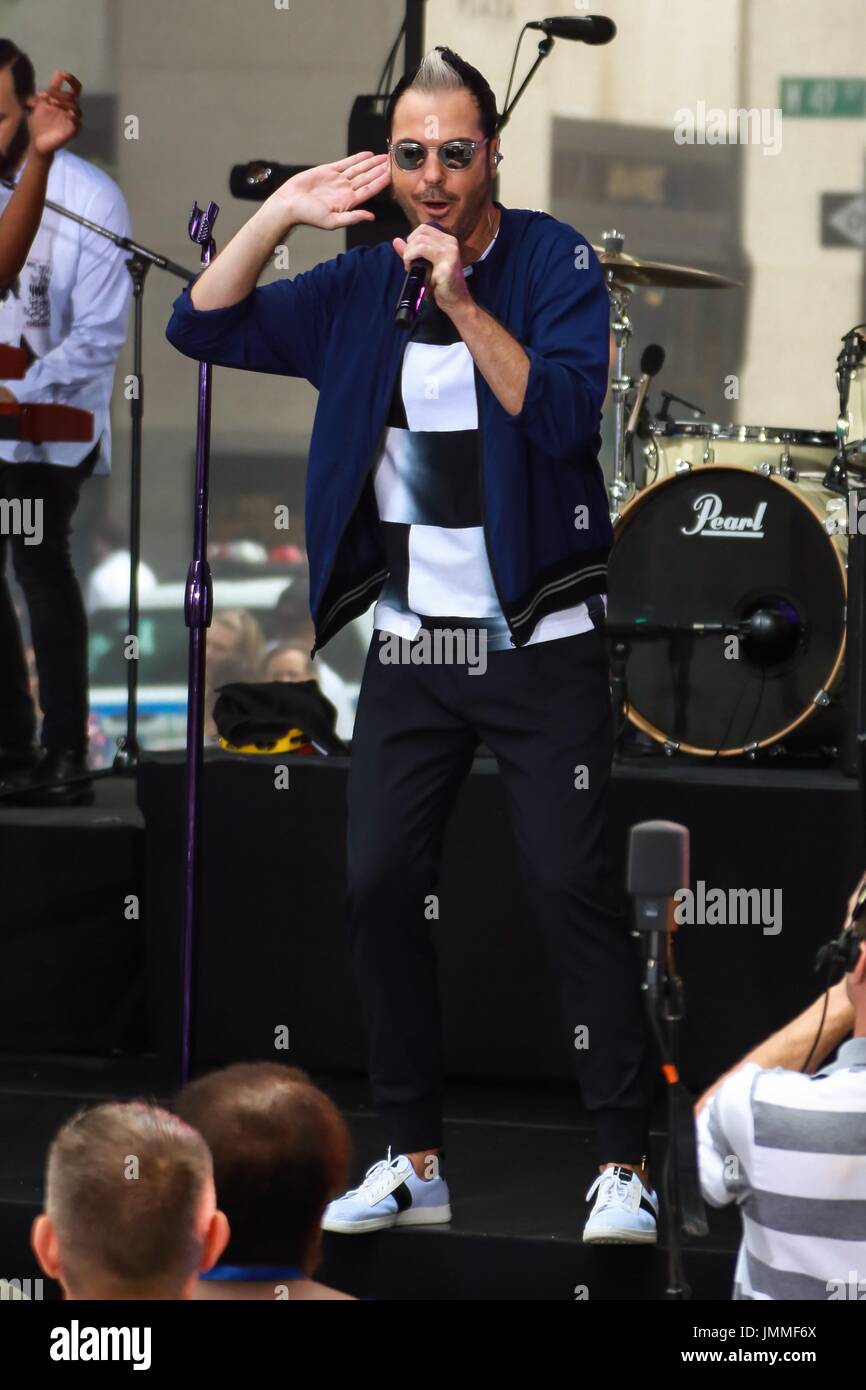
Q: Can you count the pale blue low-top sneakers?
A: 2